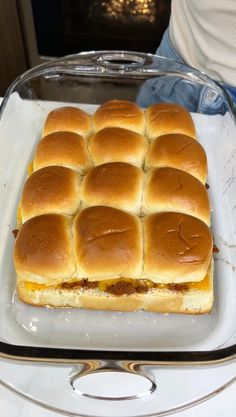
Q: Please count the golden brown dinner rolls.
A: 12